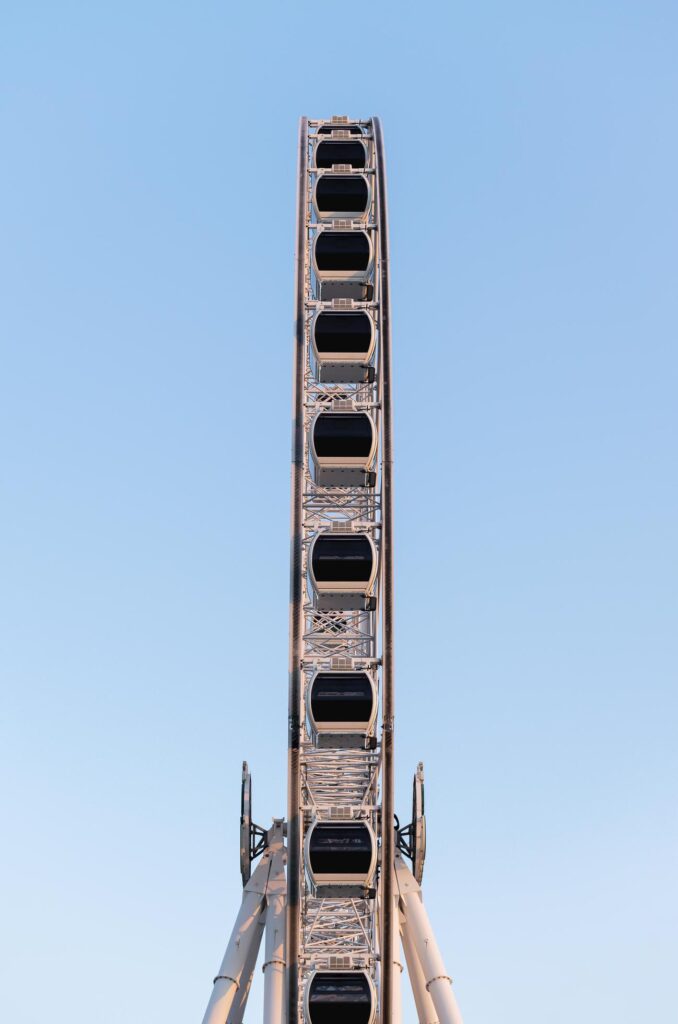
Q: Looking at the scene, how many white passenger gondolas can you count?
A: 10